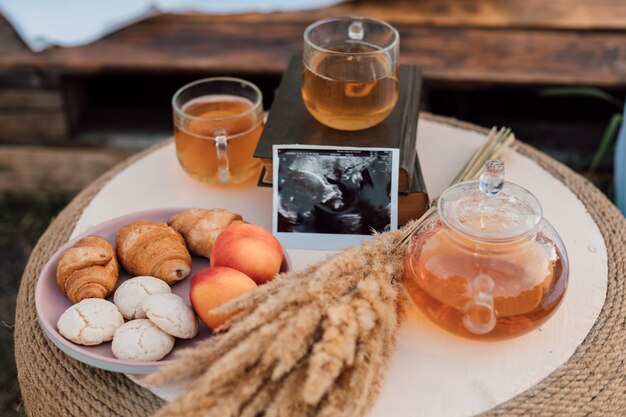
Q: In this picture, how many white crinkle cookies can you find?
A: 4